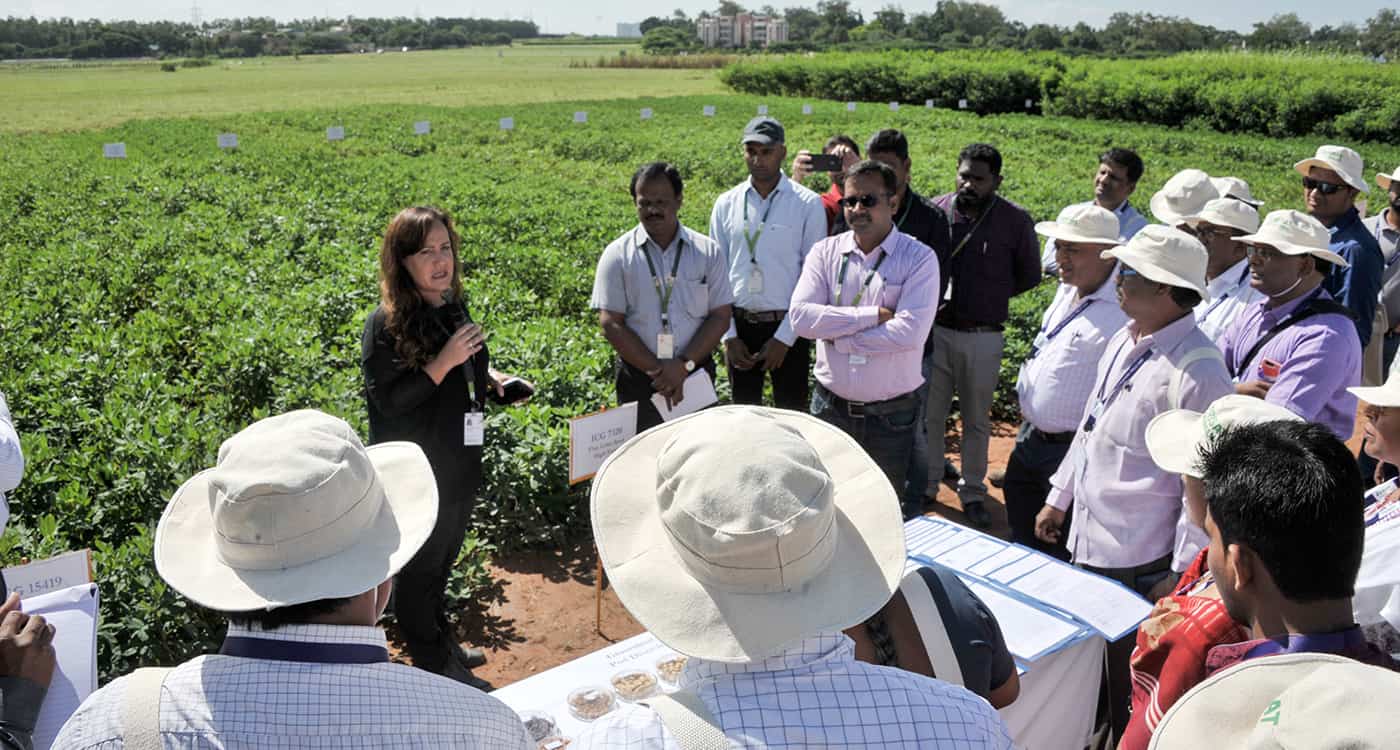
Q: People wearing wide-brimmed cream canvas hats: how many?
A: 13